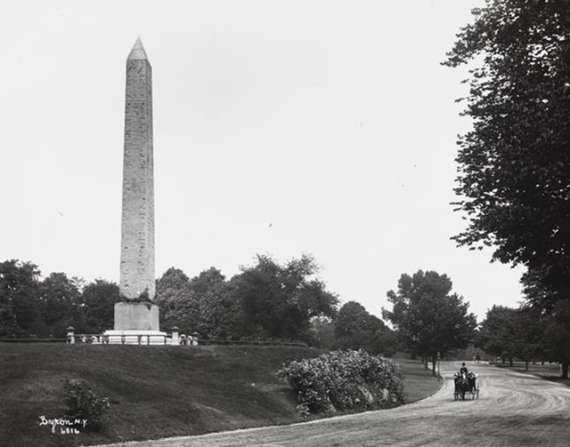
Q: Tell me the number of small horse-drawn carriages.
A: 1